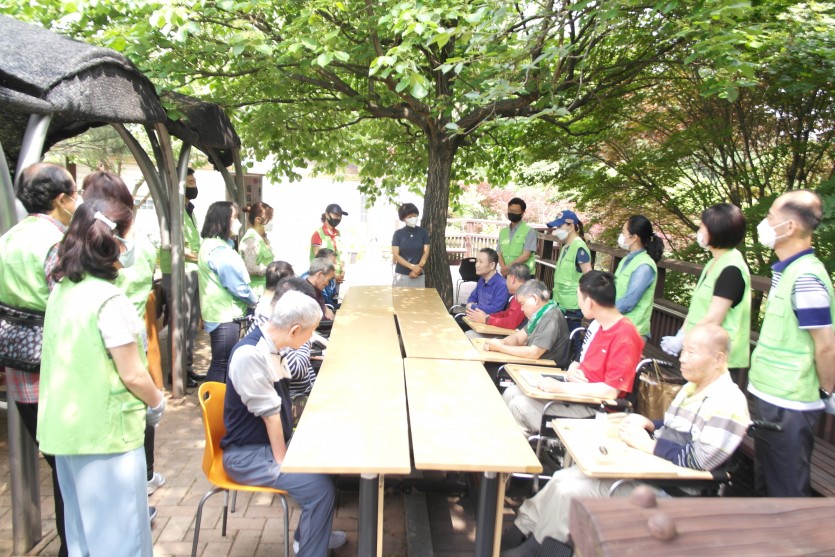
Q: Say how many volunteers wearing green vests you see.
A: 12